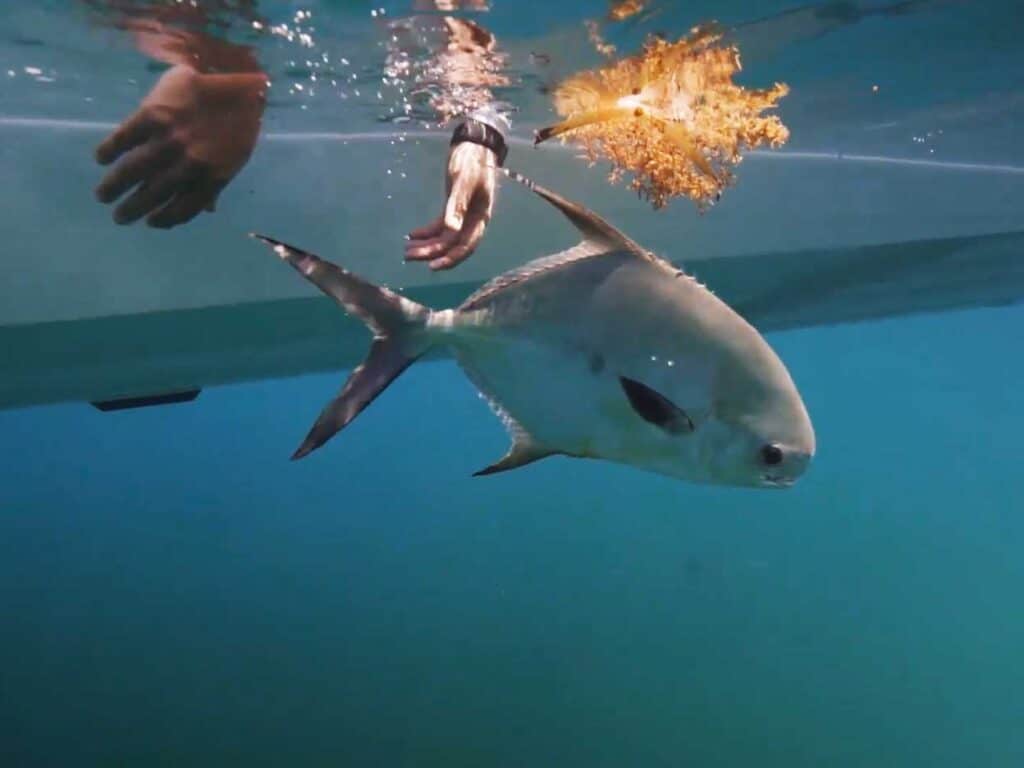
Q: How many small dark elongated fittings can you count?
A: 1